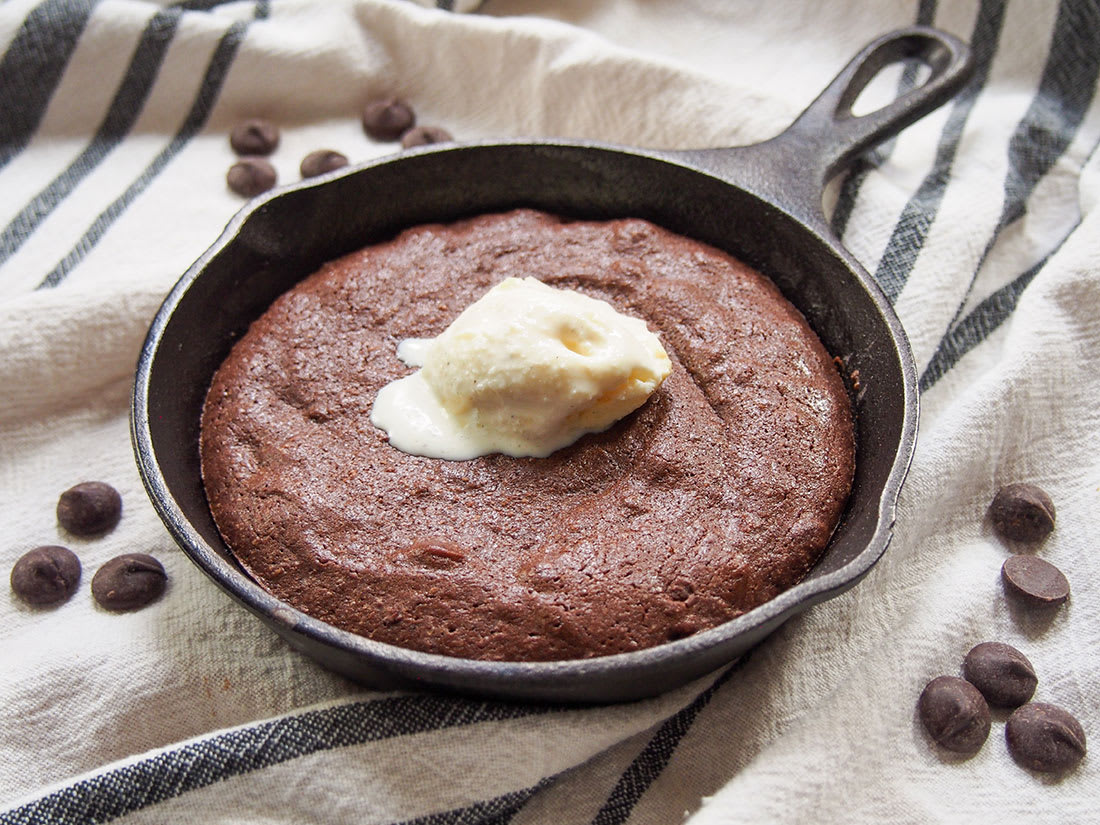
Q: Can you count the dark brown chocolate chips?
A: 13